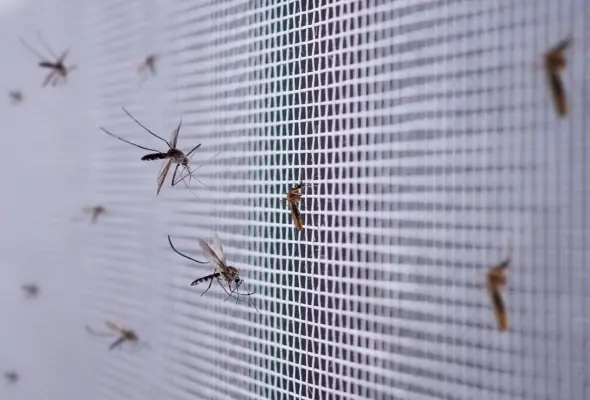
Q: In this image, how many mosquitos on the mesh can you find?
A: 12